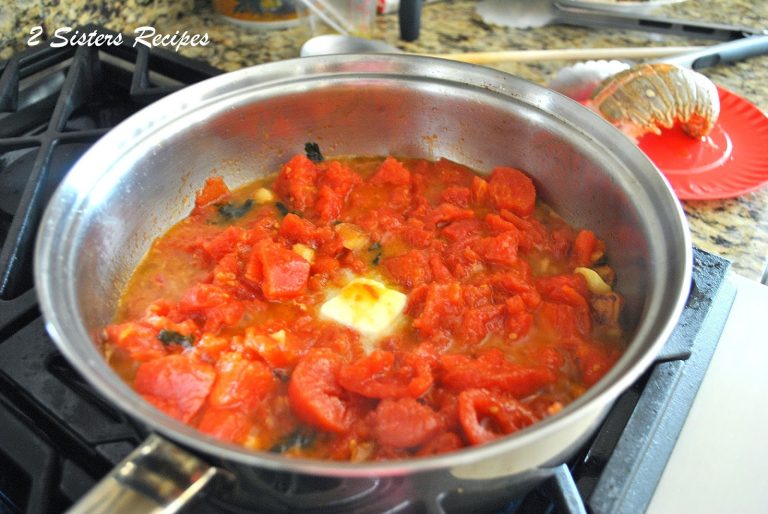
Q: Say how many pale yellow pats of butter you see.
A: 1